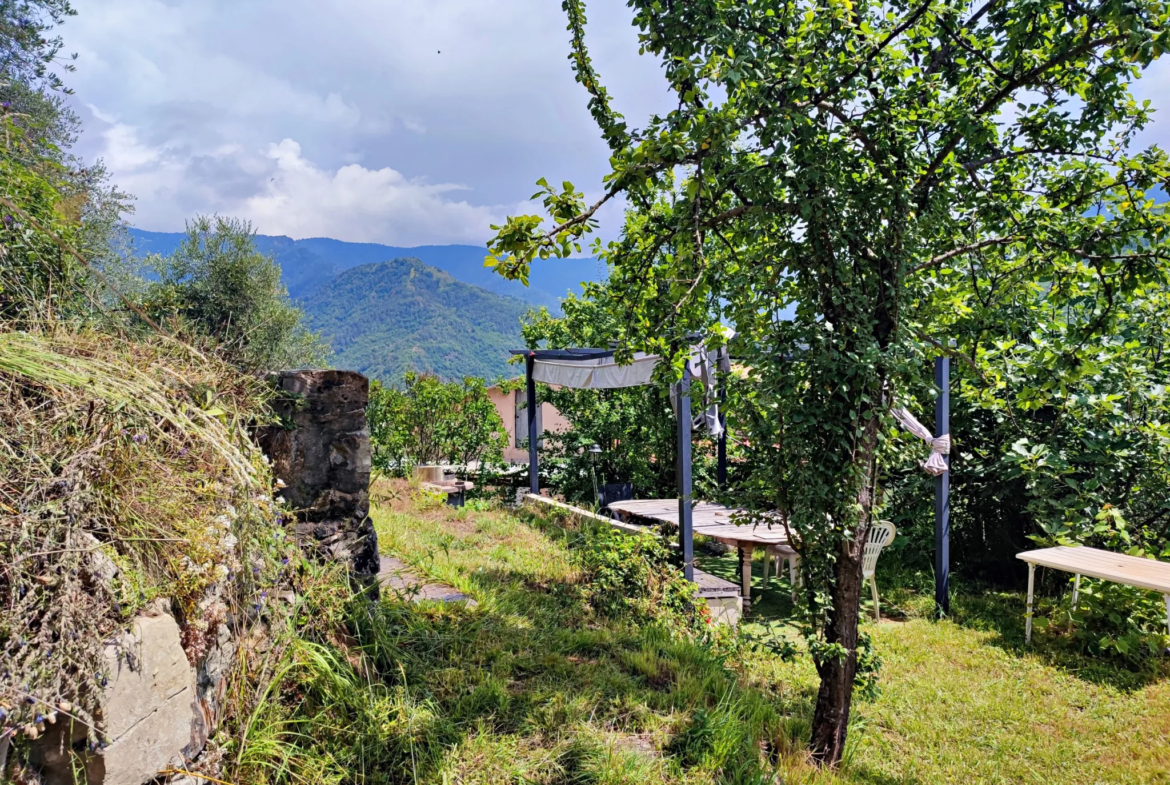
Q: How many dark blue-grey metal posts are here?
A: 4